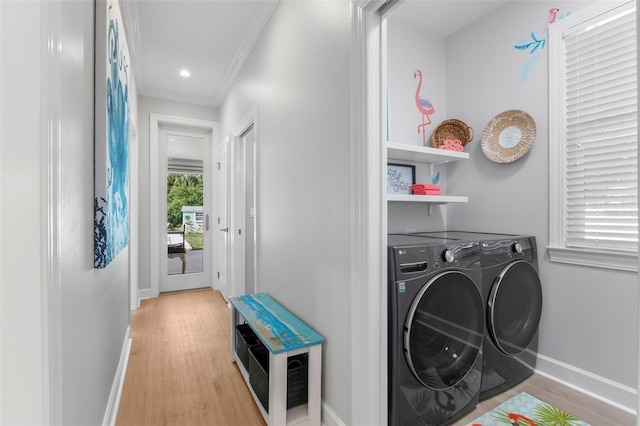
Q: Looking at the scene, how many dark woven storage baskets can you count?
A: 2